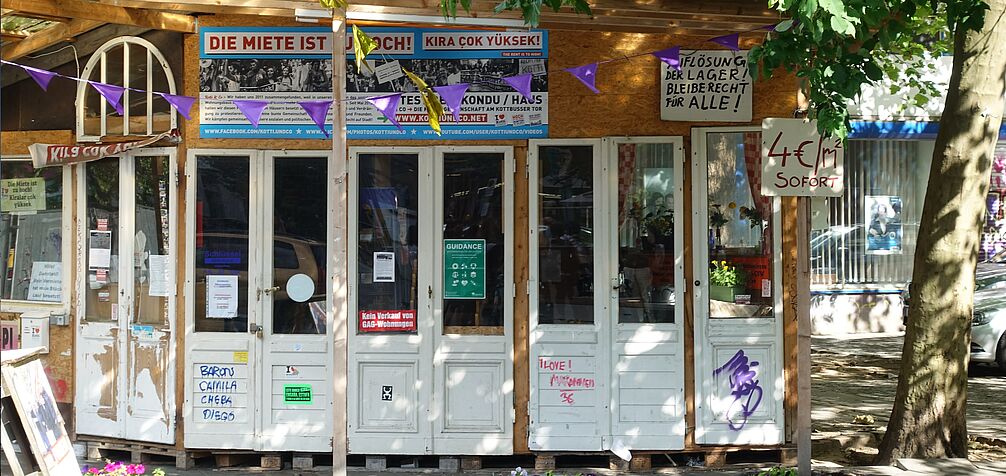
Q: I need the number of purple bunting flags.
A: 12